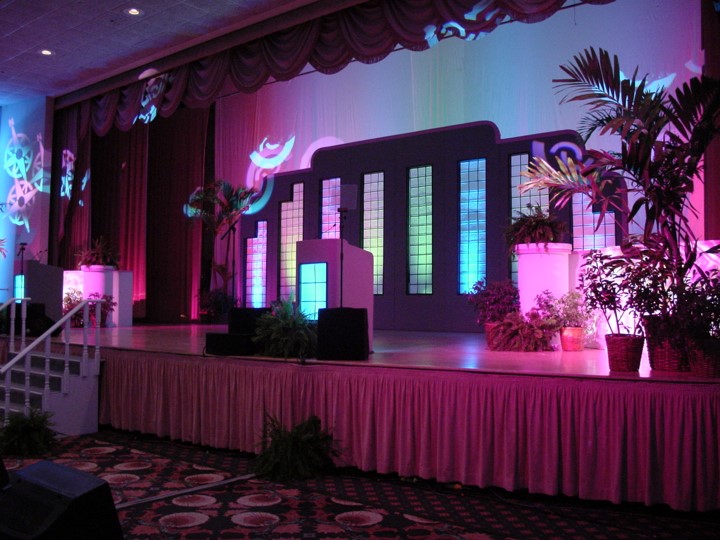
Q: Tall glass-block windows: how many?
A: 8